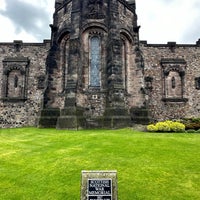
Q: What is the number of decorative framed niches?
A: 2